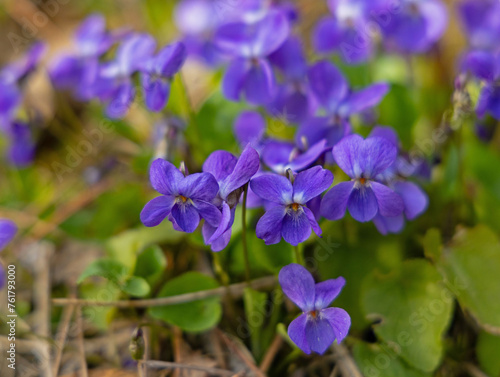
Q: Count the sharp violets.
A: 5